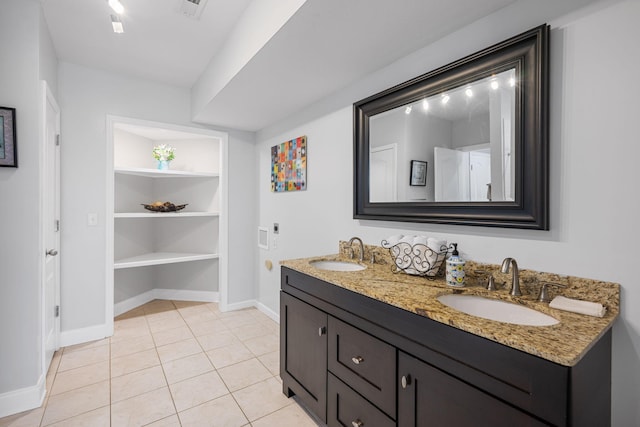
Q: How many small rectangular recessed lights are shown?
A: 2